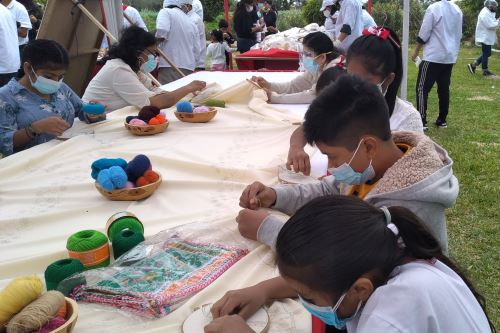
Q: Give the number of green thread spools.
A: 4